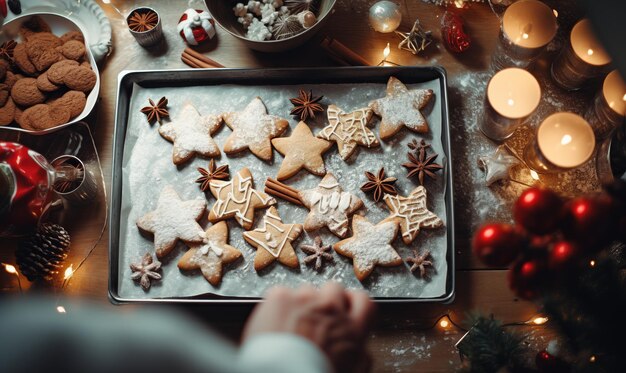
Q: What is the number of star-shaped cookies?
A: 12